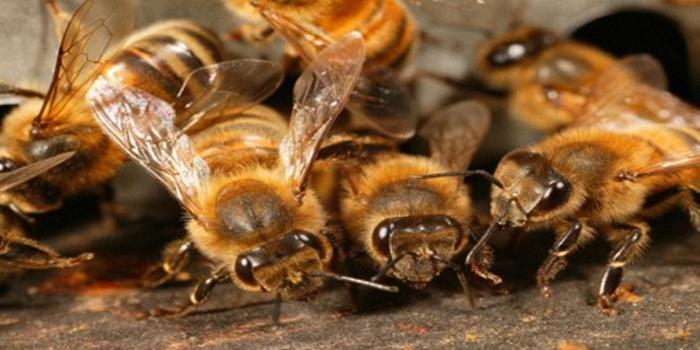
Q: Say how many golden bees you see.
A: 6